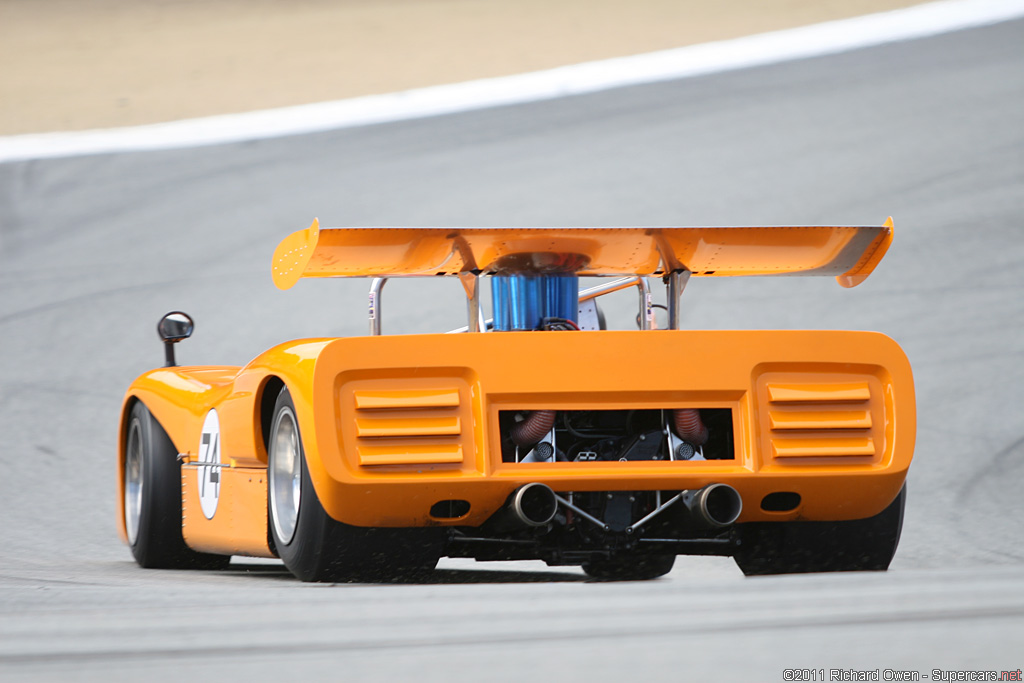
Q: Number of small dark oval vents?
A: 2